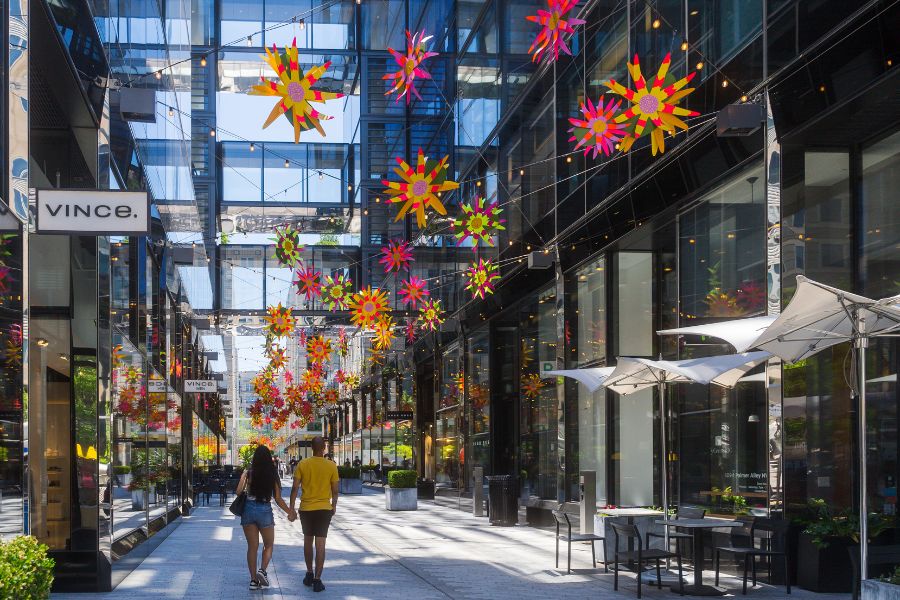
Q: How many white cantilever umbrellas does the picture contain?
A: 2